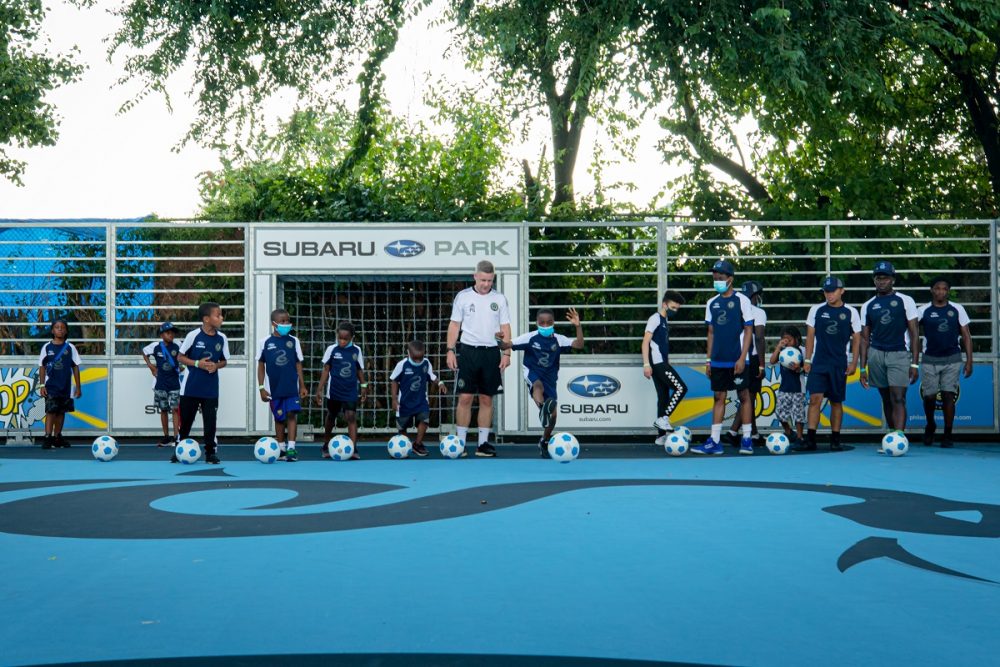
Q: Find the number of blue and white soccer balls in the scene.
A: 12